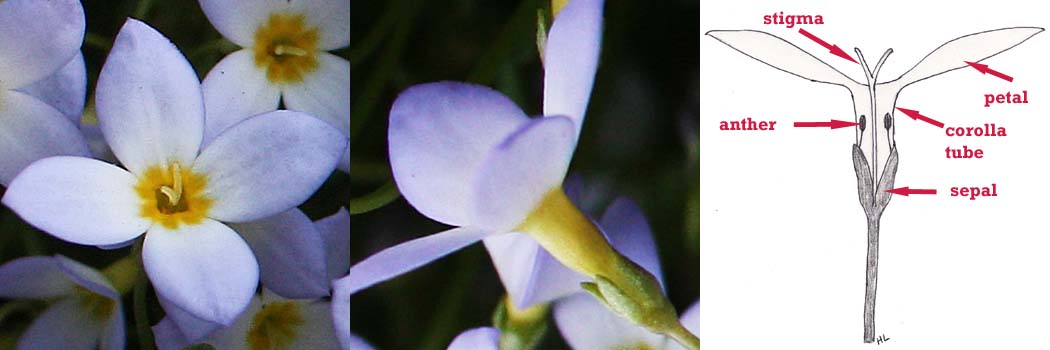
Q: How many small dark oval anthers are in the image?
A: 2